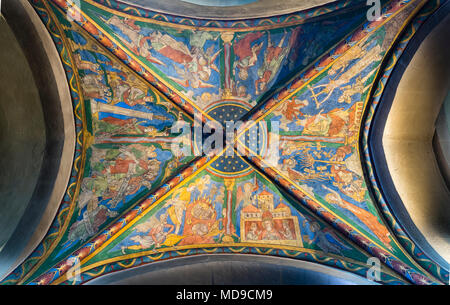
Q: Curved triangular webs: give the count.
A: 4